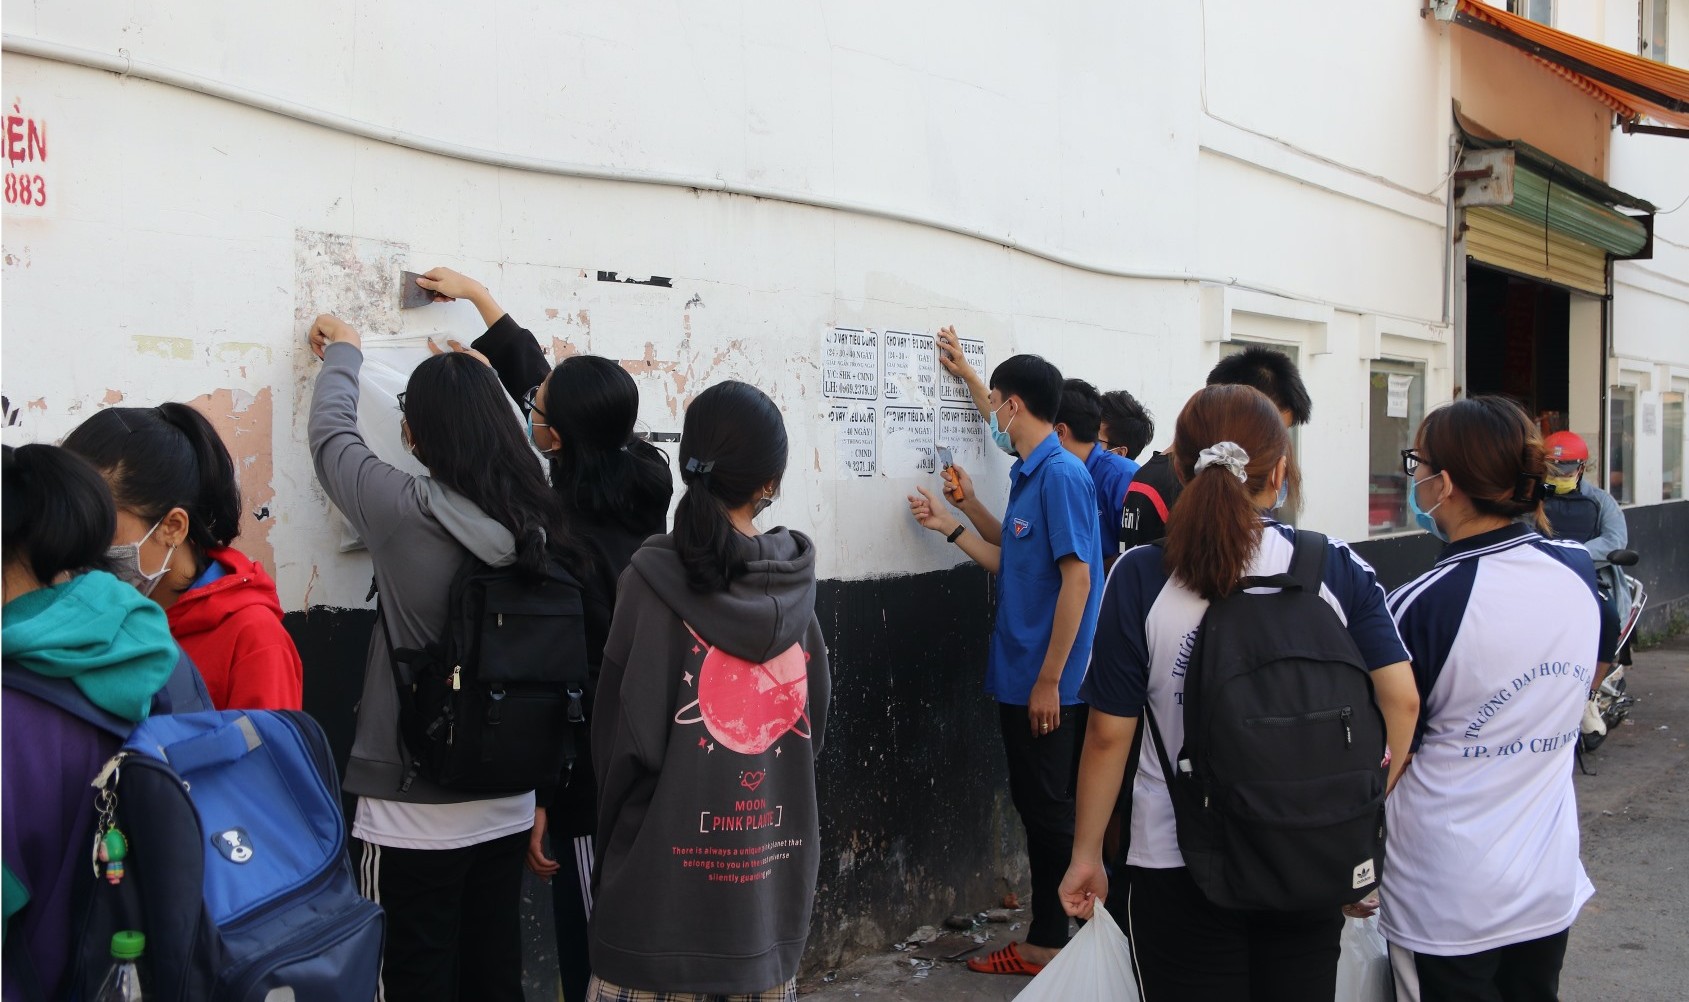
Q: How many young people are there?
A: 11